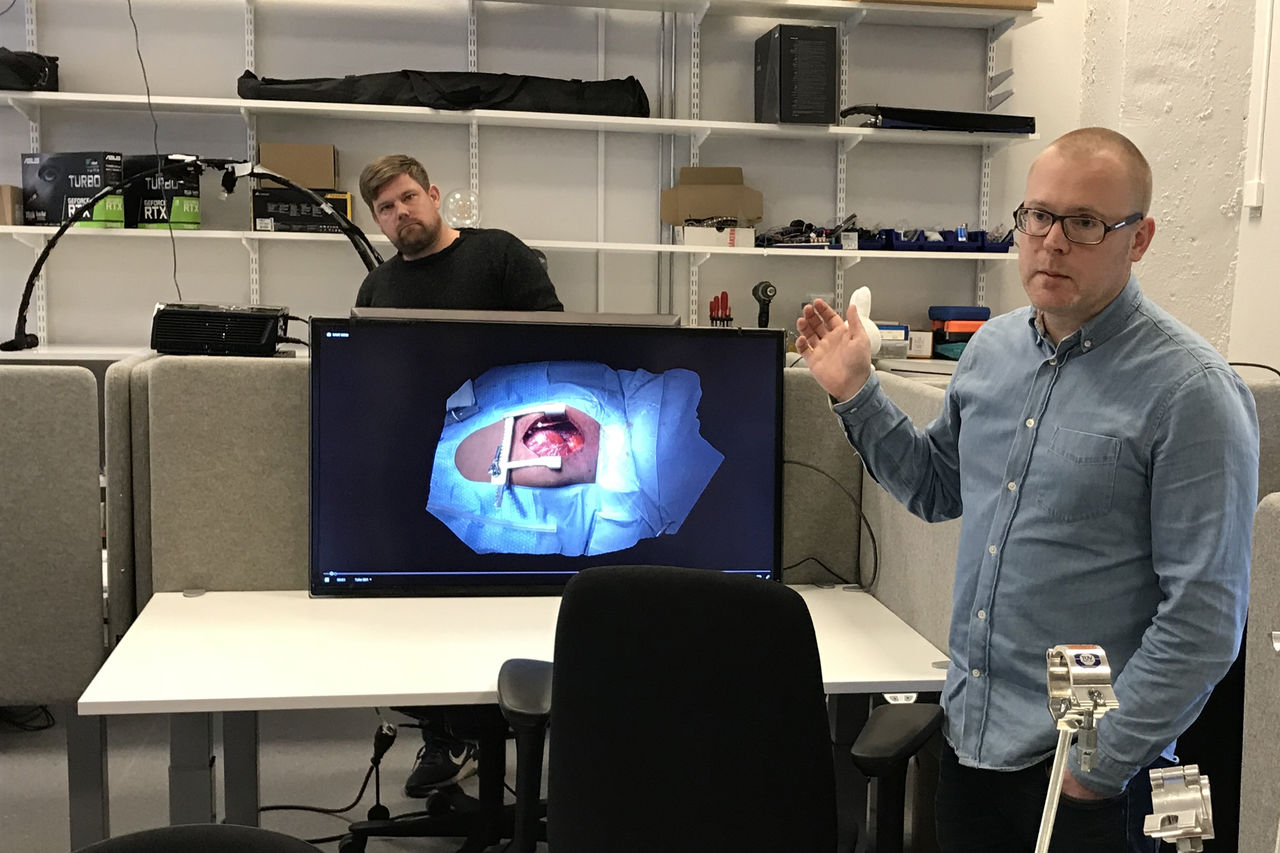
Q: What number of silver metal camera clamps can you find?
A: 2